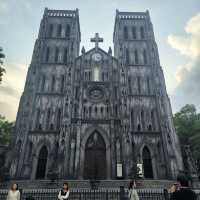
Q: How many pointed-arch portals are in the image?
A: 3